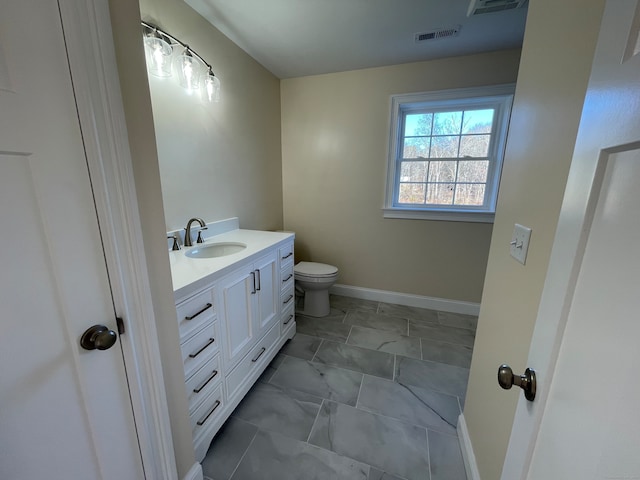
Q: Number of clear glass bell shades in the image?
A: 3